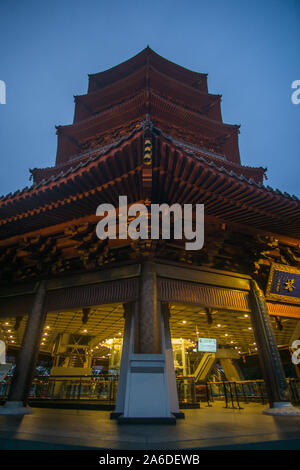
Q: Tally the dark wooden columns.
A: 3